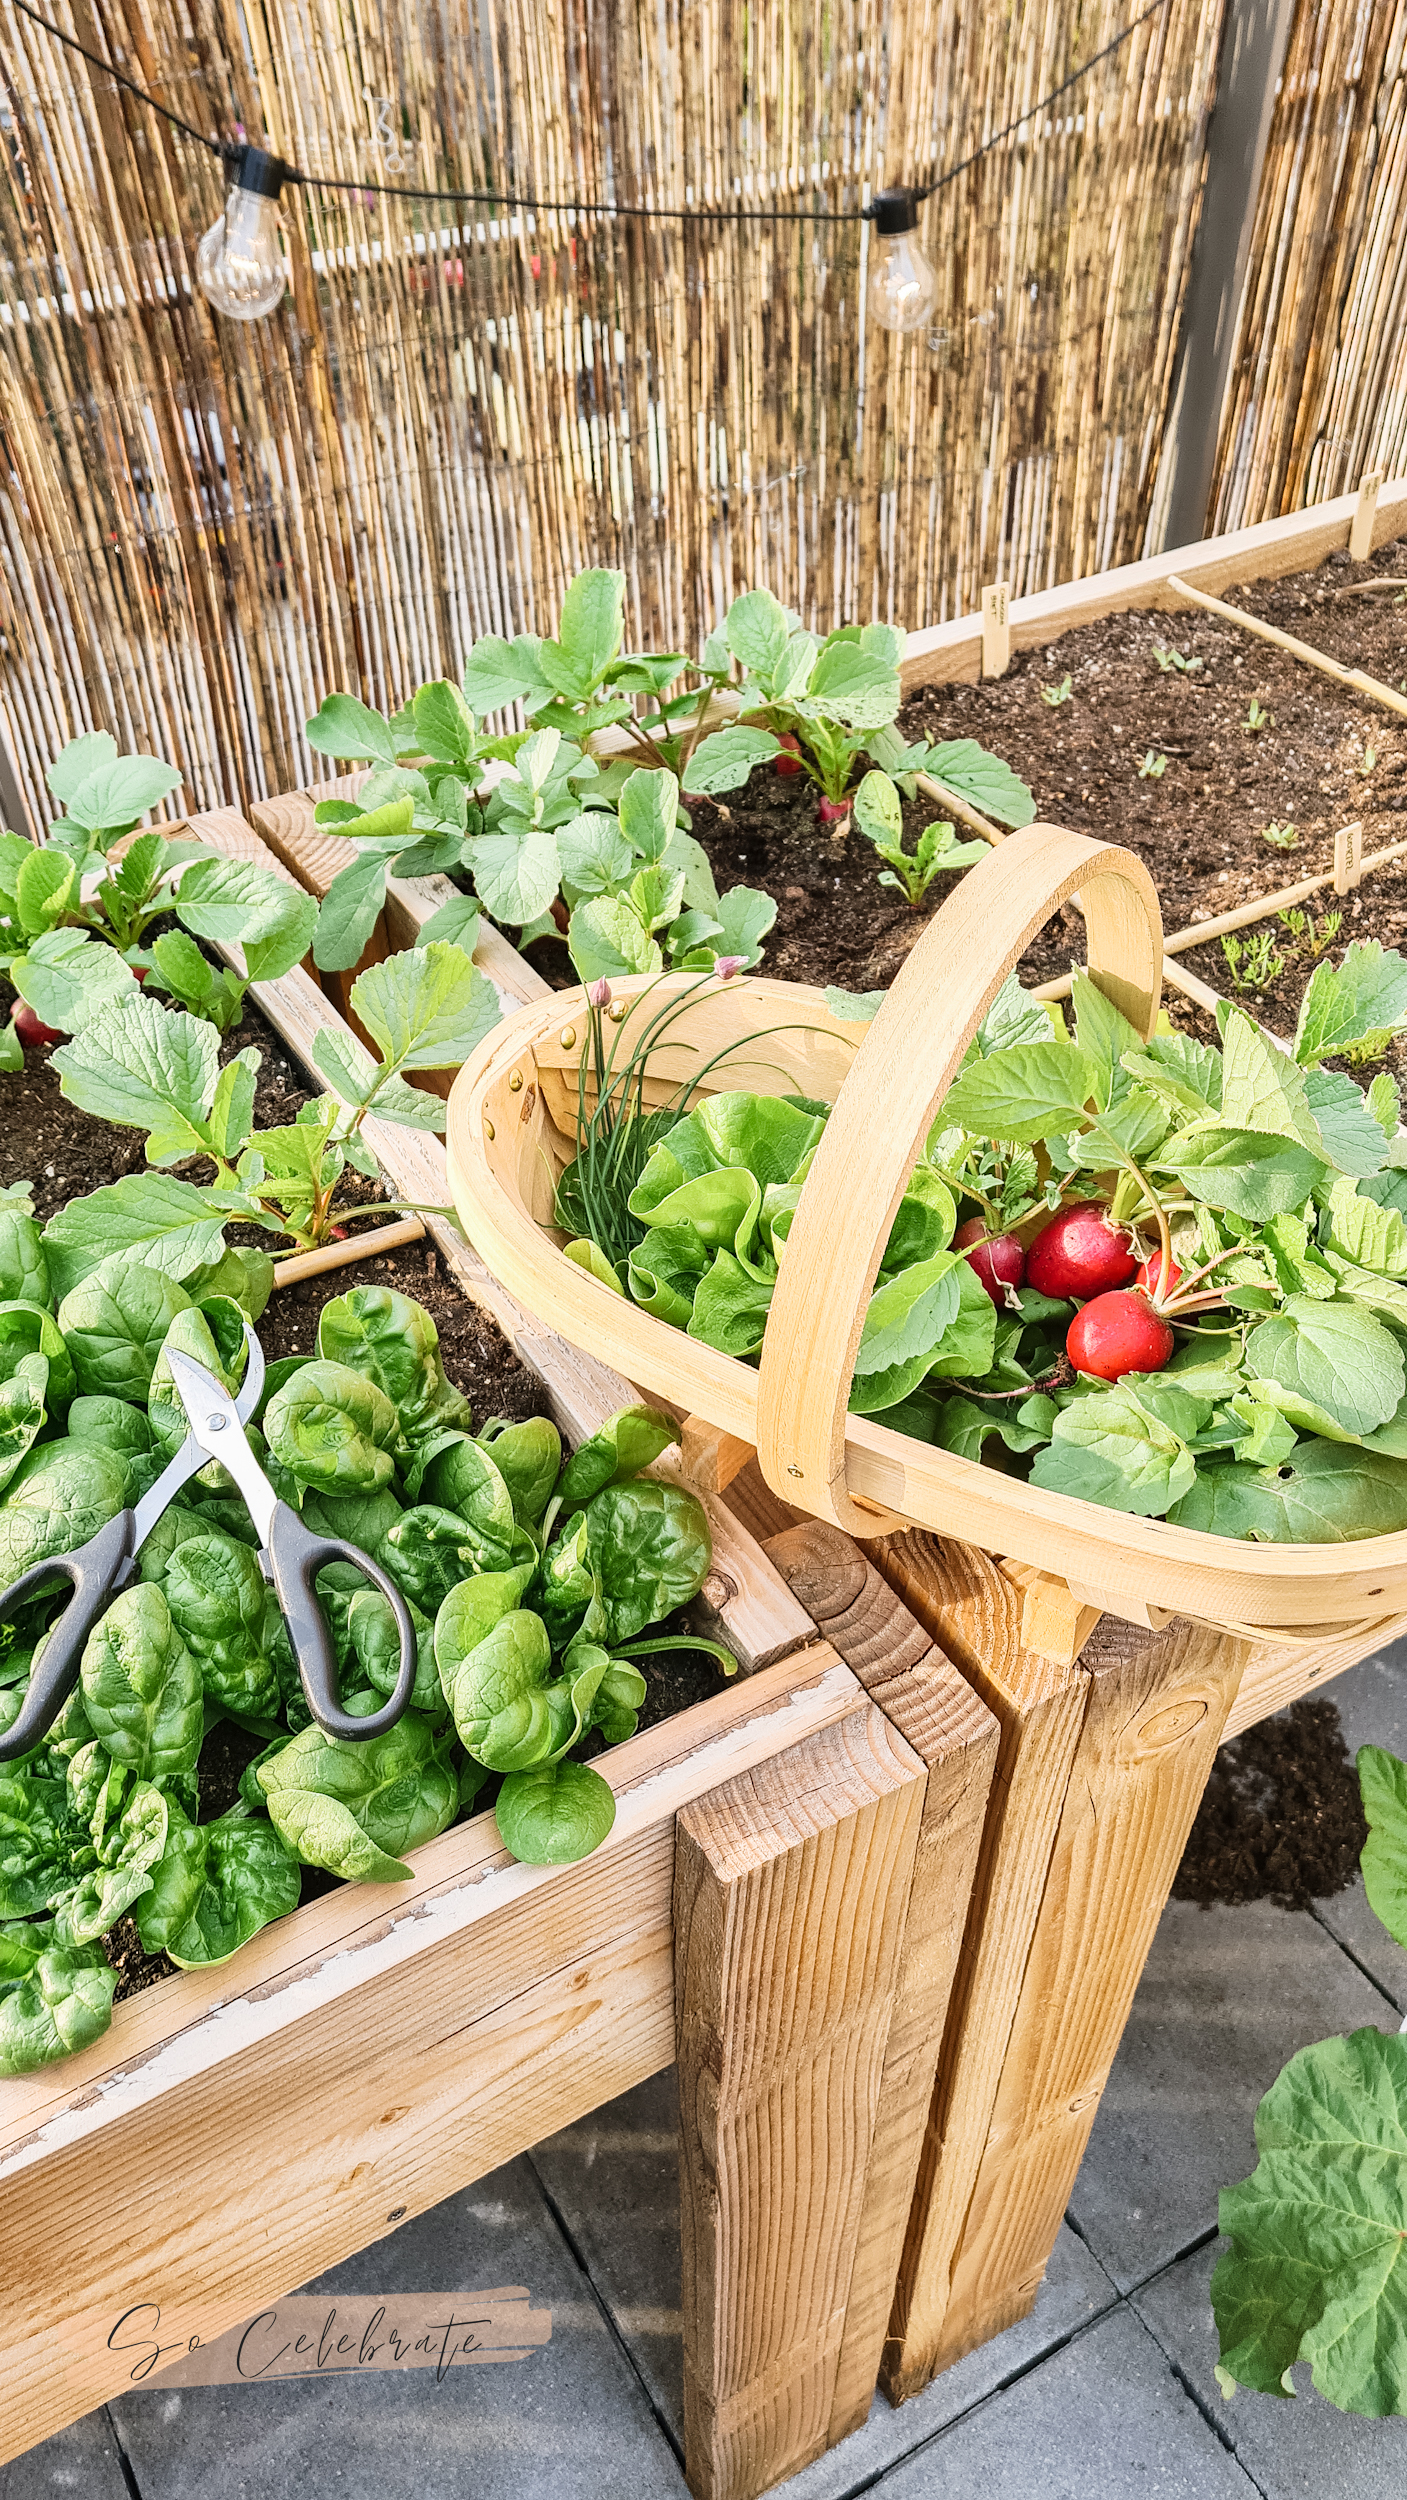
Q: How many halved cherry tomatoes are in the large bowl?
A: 0